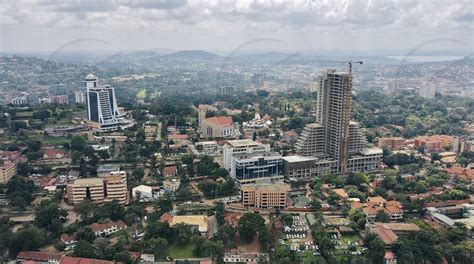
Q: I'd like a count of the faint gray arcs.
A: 3